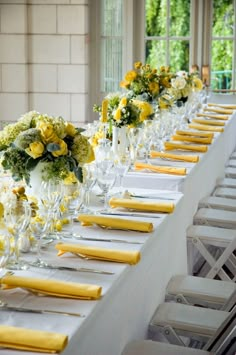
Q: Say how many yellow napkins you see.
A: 15